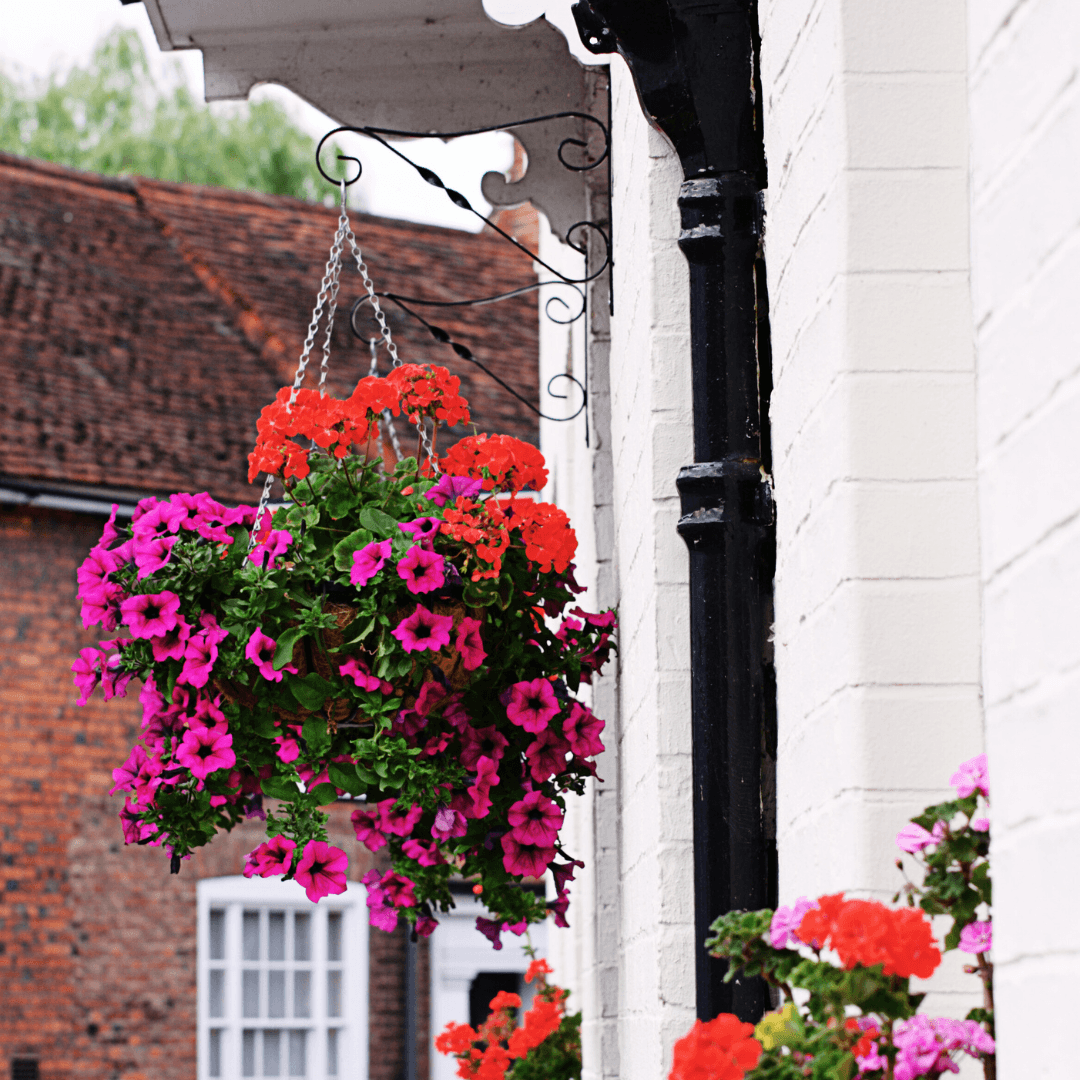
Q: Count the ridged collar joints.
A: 2